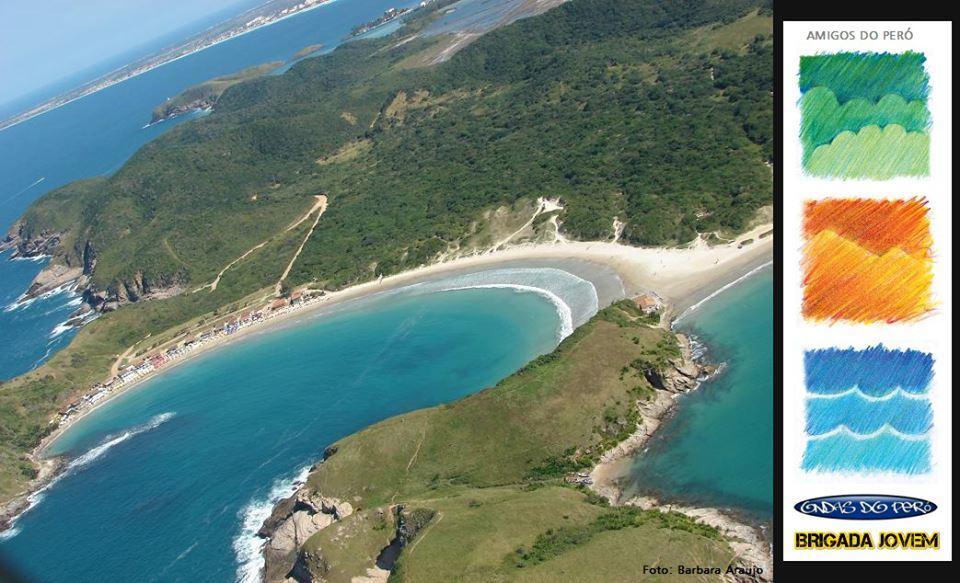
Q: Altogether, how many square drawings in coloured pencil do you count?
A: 3